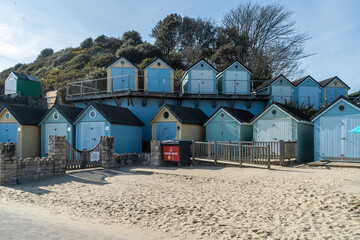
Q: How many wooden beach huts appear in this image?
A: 15